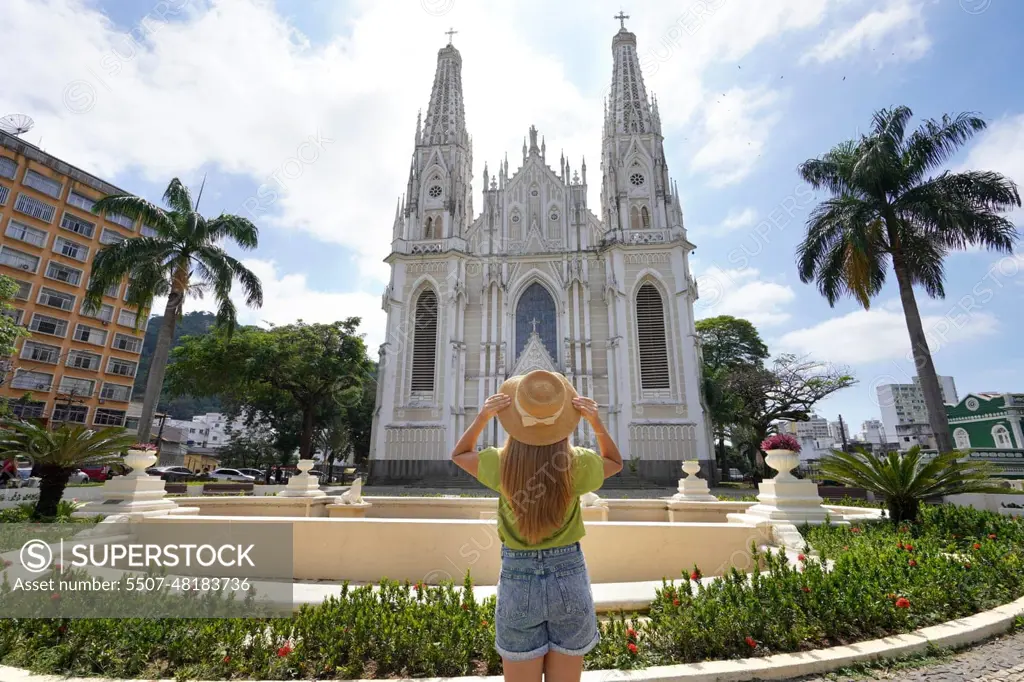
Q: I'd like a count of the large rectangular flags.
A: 0